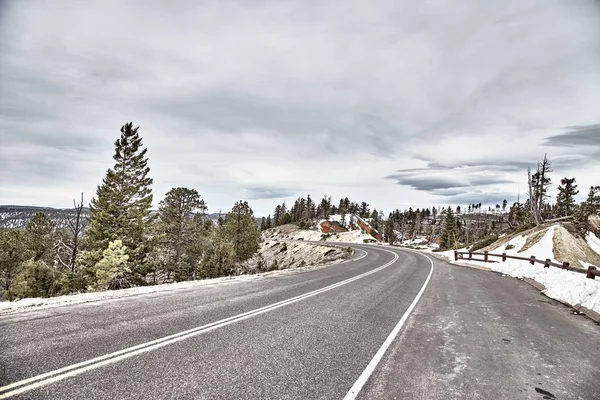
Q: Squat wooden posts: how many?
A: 8